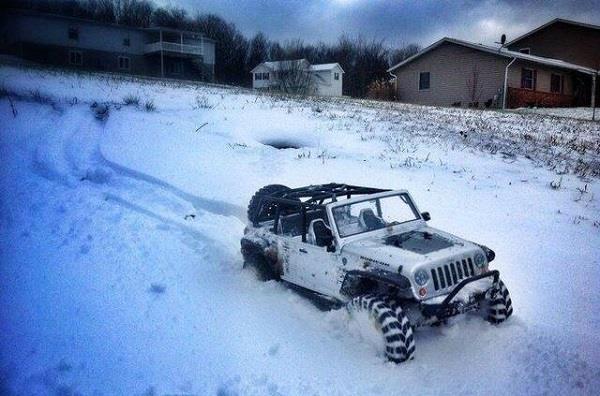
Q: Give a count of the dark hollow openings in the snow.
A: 1